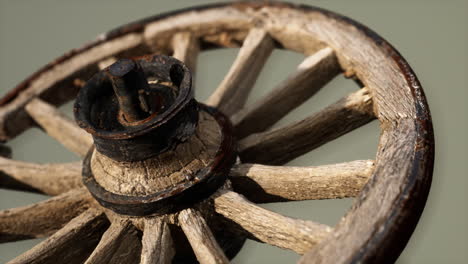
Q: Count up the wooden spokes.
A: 14